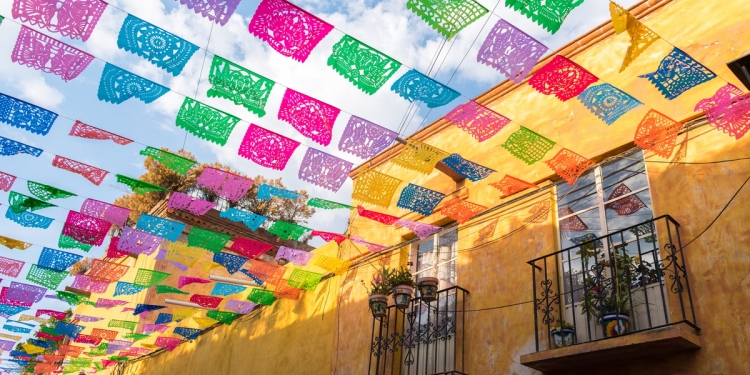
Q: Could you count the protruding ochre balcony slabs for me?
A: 1